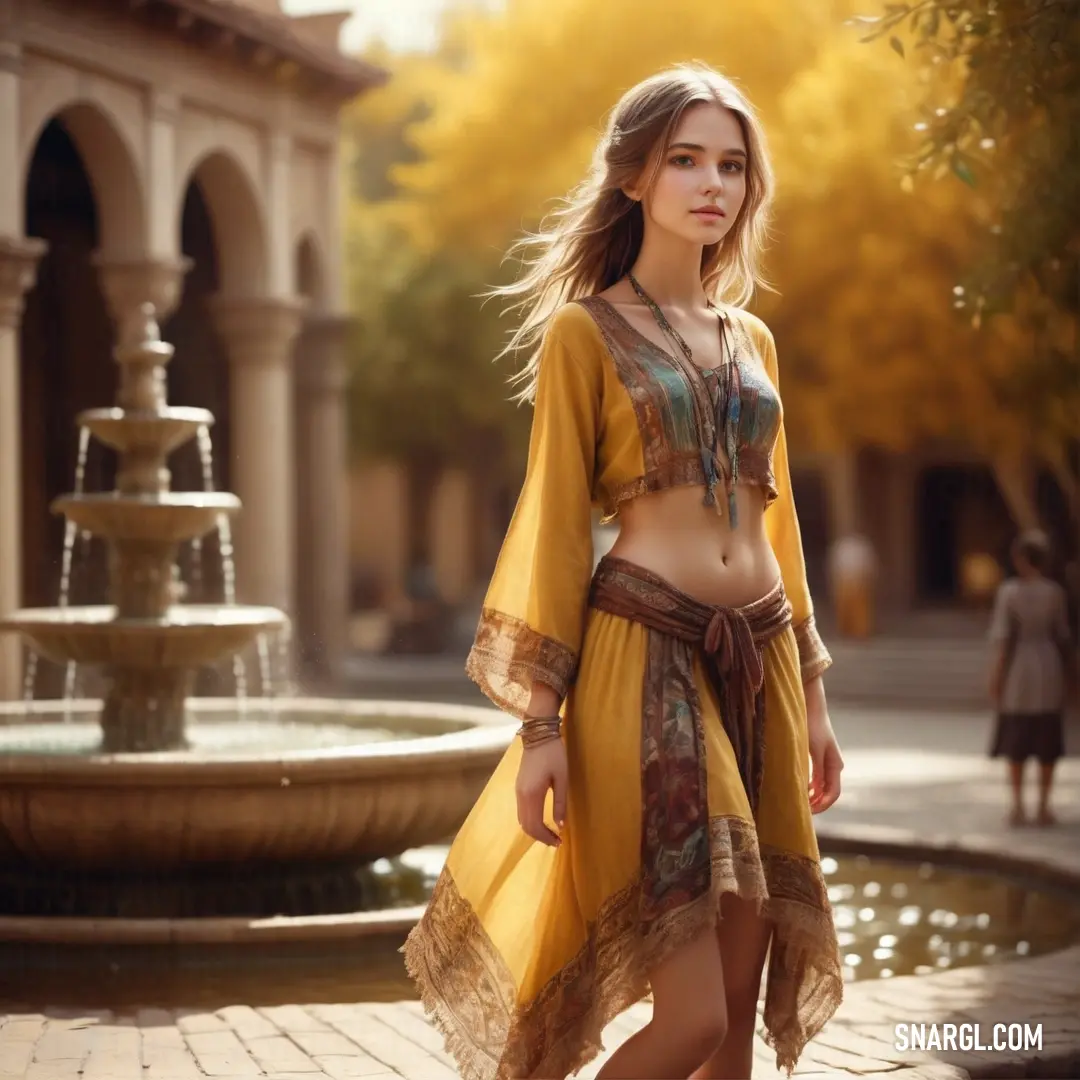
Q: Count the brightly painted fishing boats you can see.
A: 0